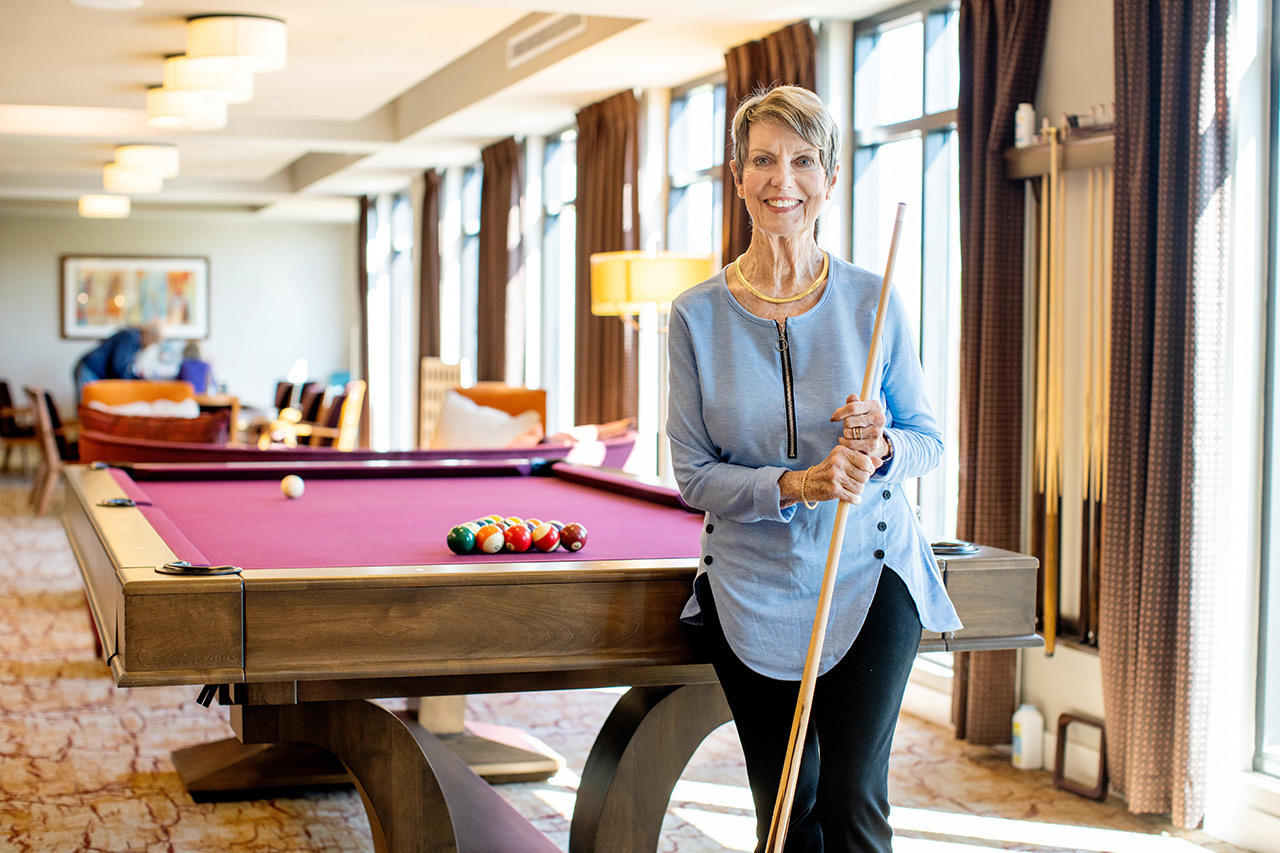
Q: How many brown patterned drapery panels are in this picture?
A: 7